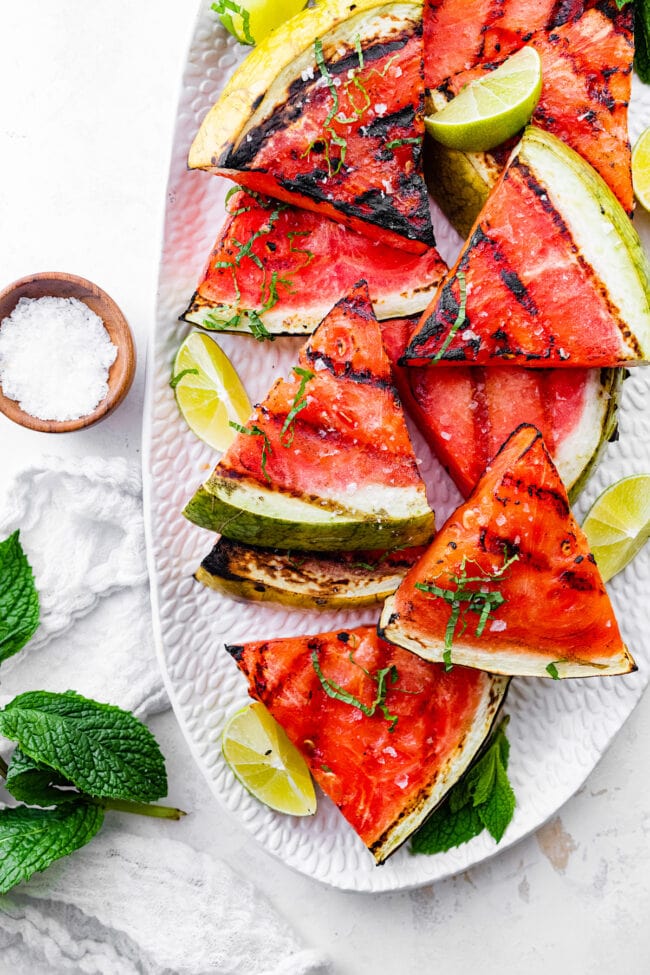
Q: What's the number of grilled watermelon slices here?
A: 10